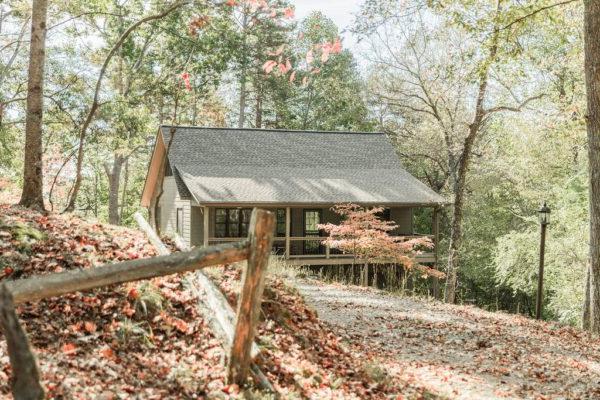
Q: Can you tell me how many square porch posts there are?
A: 3